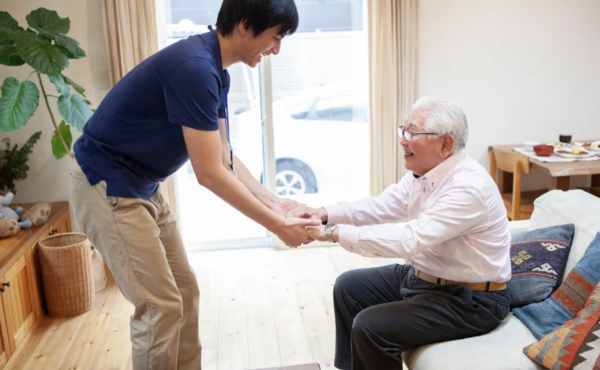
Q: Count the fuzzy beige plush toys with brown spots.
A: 2